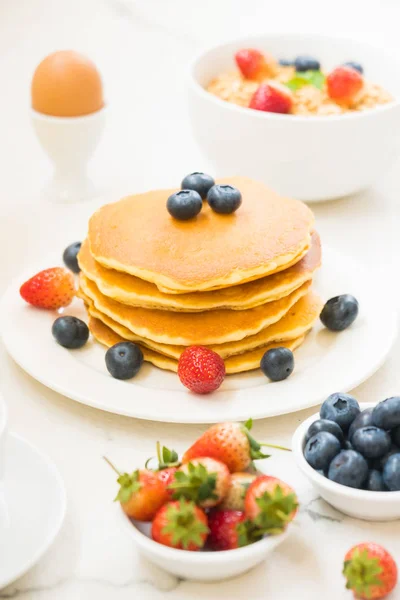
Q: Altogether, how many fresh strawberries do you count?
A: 14